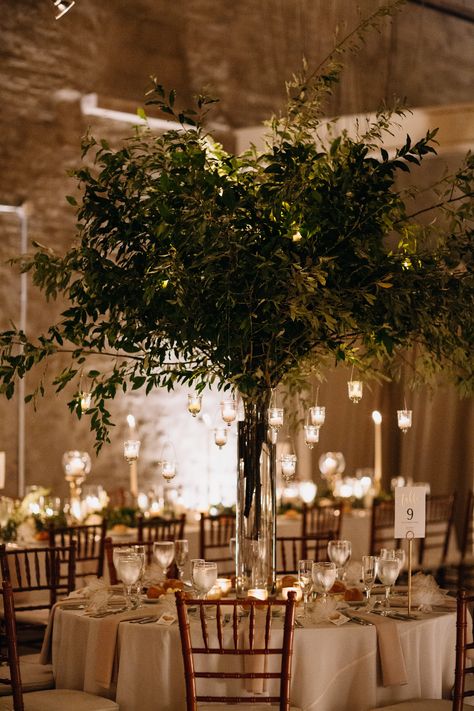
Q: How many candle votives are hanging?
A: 12